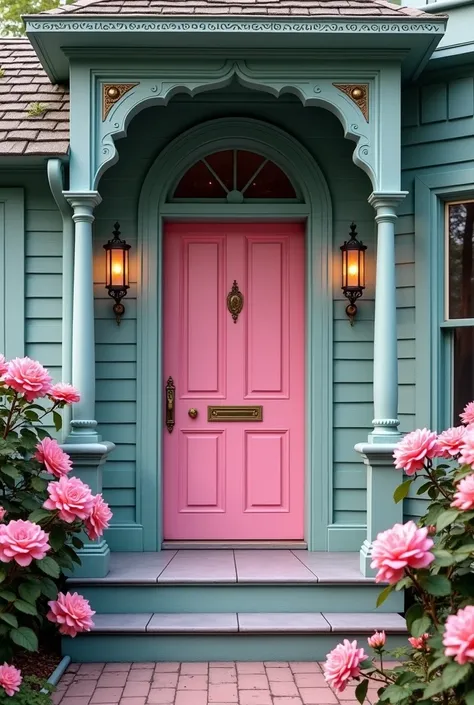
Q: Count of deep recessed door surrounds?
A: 1